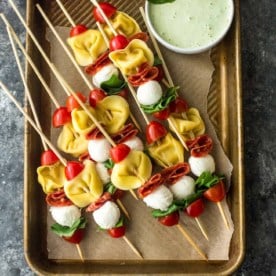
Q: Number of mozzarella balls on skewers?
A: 10